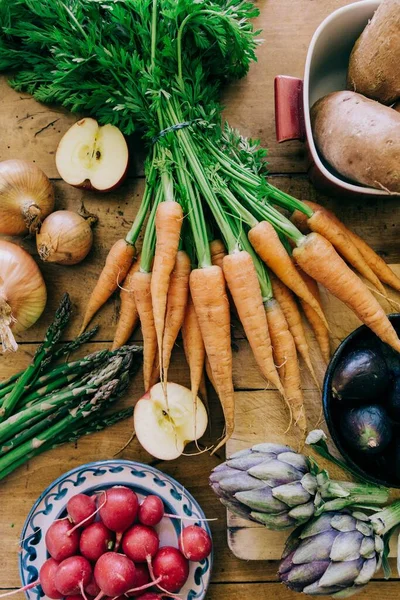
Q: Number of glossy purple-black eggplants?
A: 2